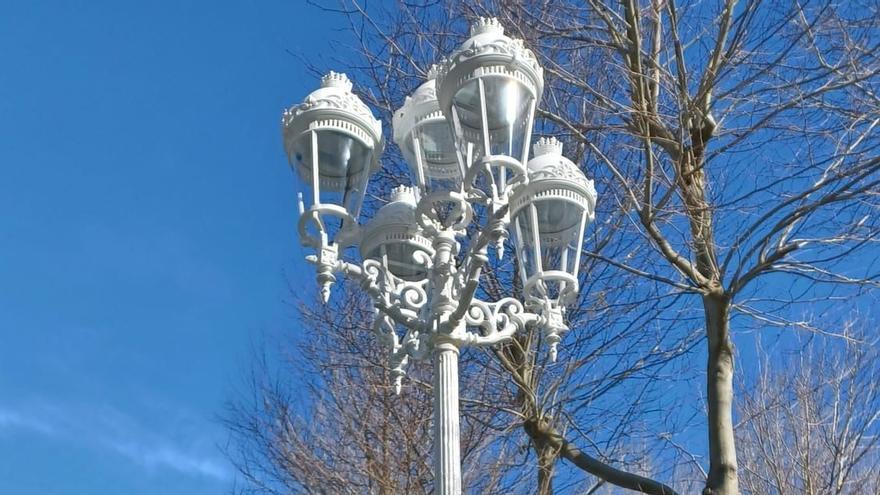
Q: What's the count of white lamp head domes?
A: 5